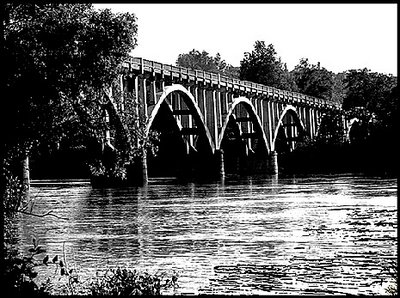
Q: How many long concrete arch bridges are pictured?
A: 1